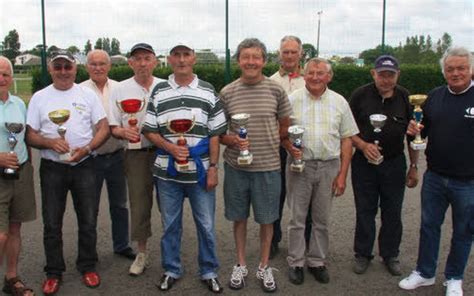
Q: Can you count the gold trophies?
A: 2